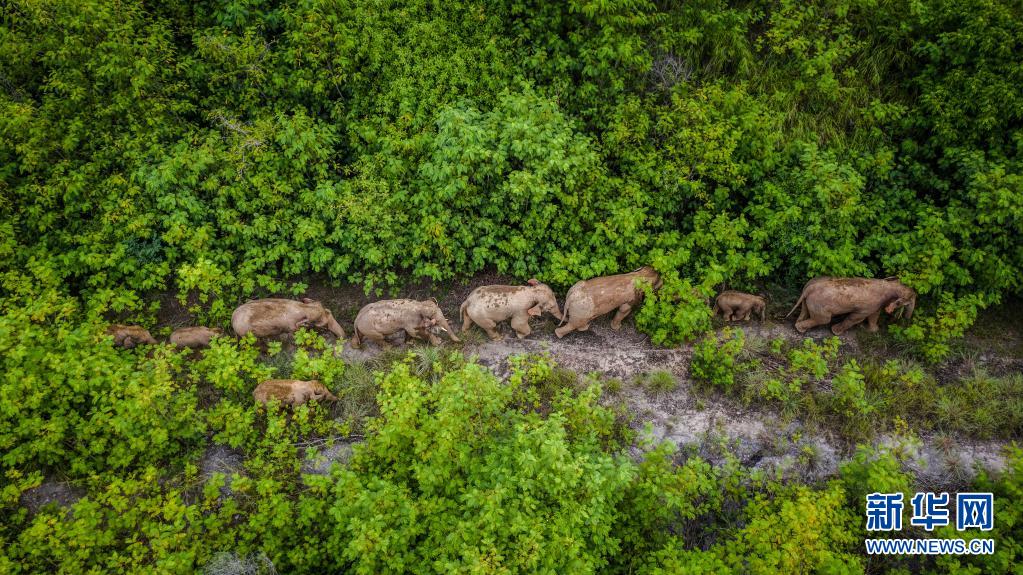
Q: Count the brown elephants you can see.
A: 9